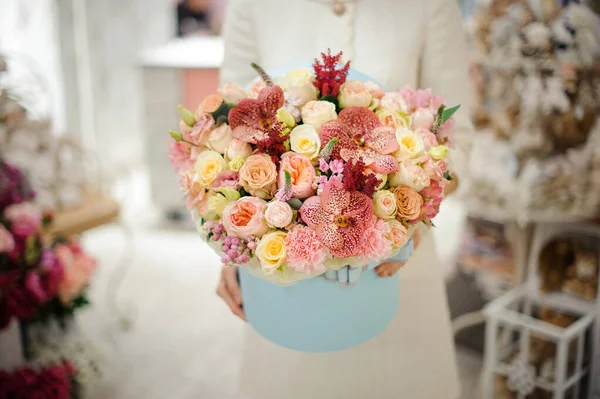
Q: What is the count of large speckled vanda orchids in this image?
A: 3